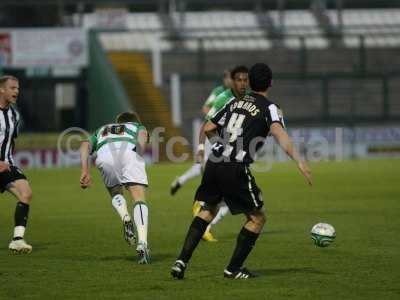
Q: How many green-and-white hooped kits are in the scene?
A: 3